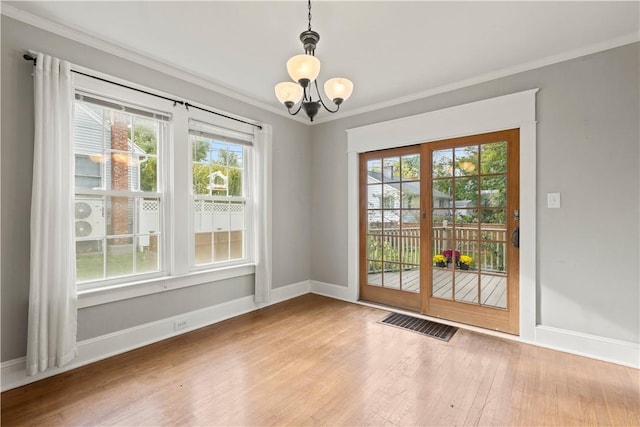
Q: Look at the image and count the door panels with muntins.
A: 2